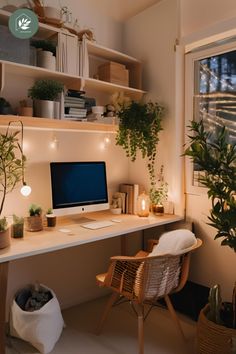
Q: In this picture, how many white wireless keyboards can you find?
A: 1